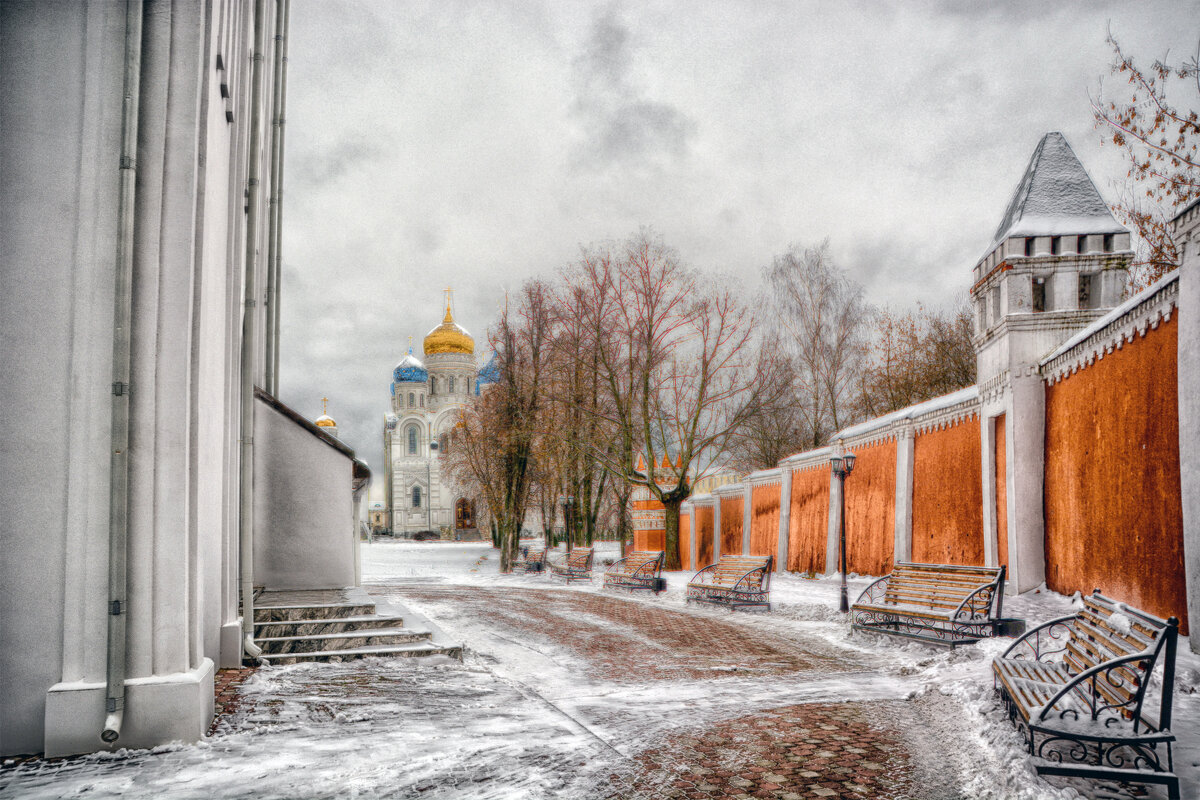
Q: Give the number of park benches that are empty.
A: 6